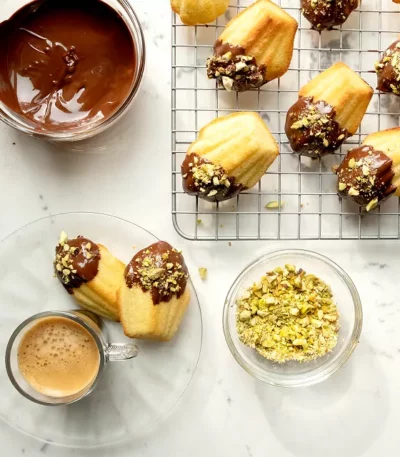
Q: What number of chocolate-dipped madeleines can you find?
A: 8